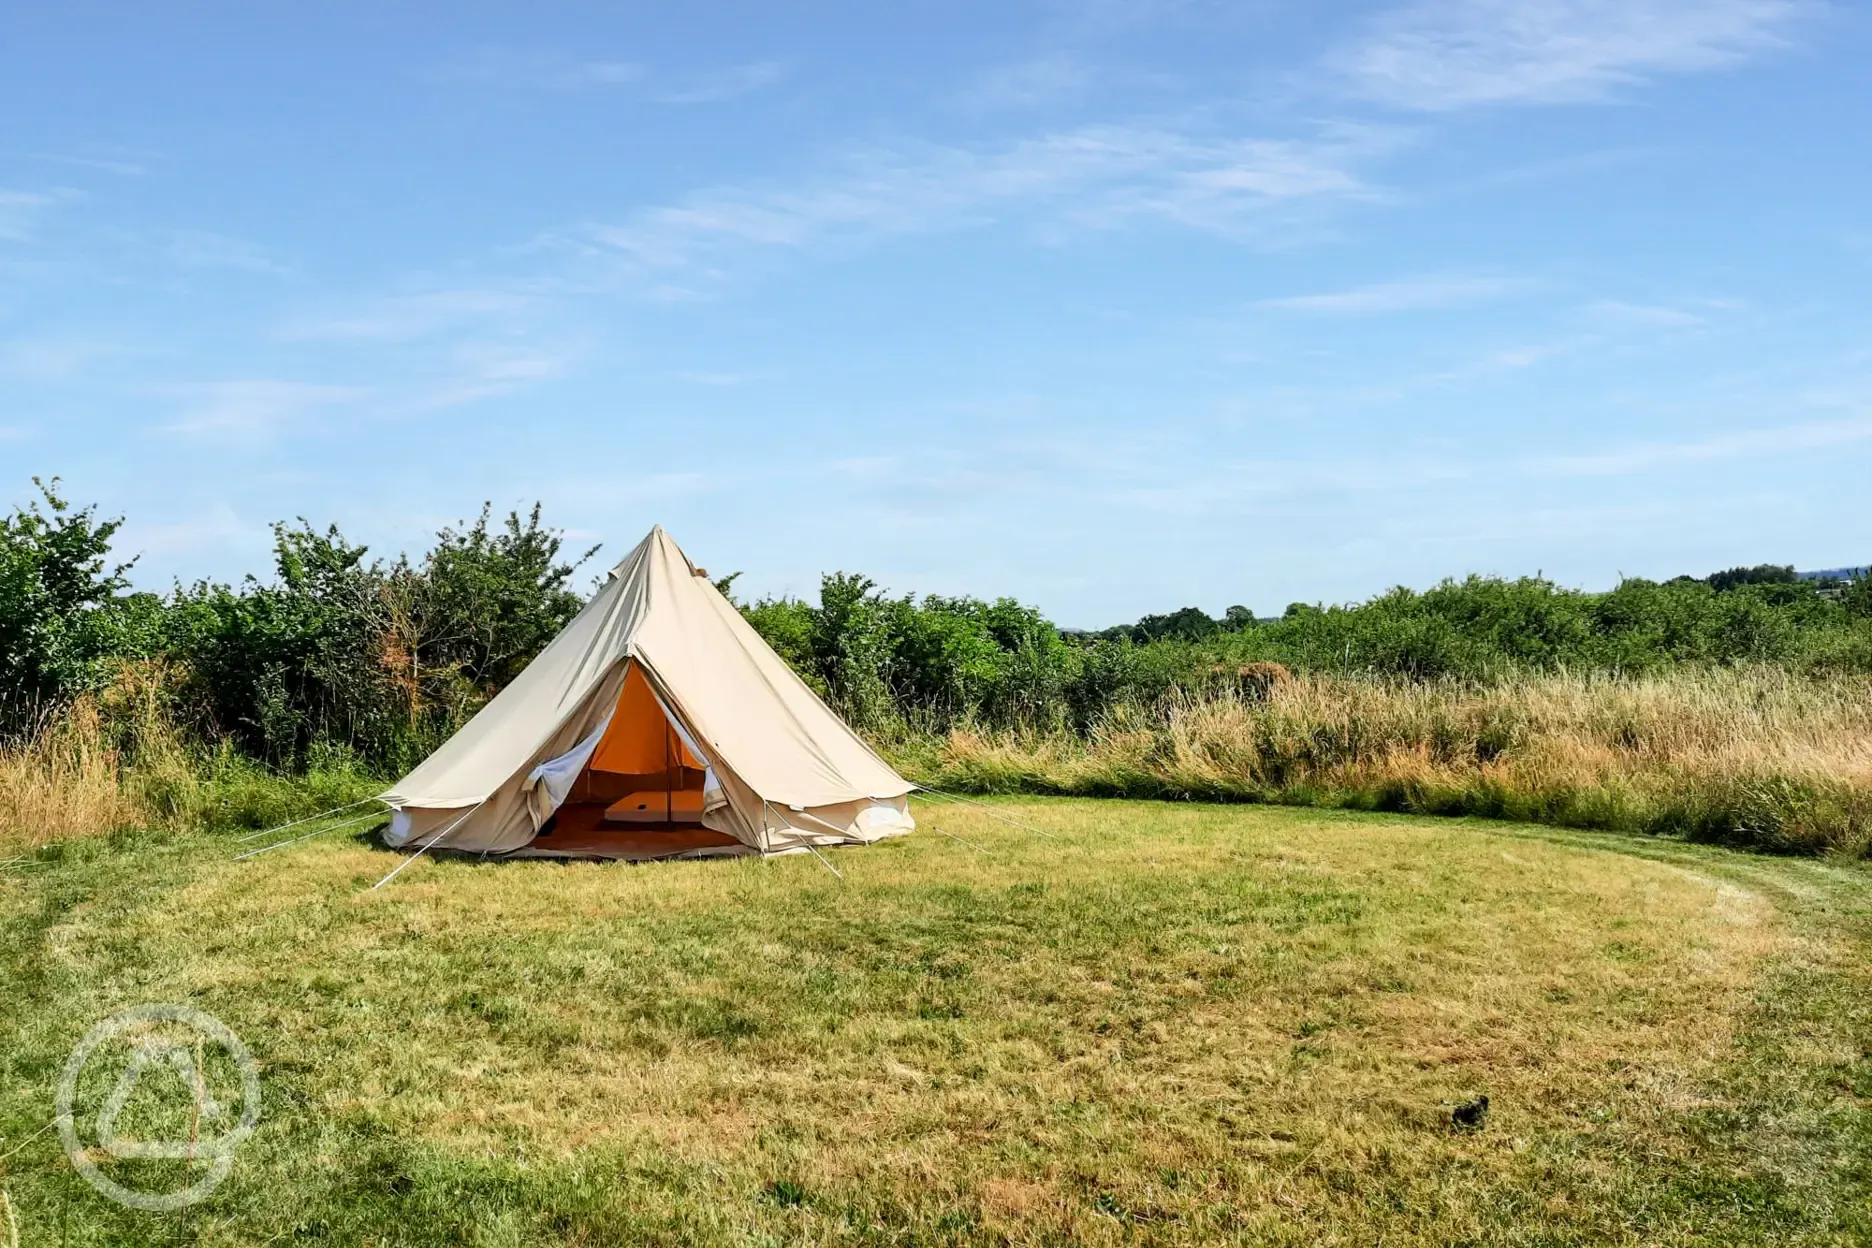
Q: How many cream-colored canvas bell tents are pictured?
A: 1